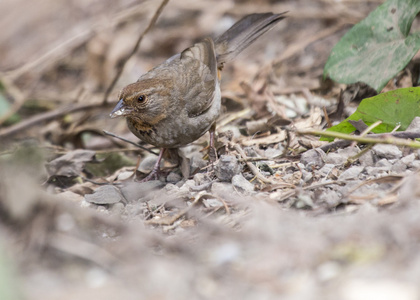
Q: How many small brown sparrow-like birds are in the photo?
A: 1